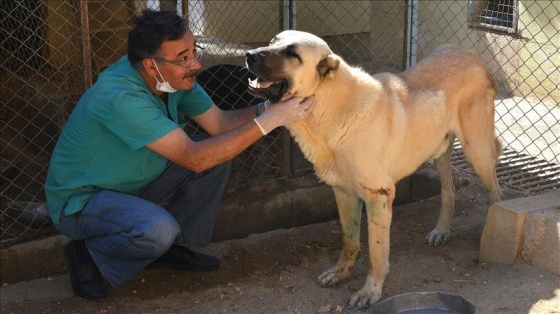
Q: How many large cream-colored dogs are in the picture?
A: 1